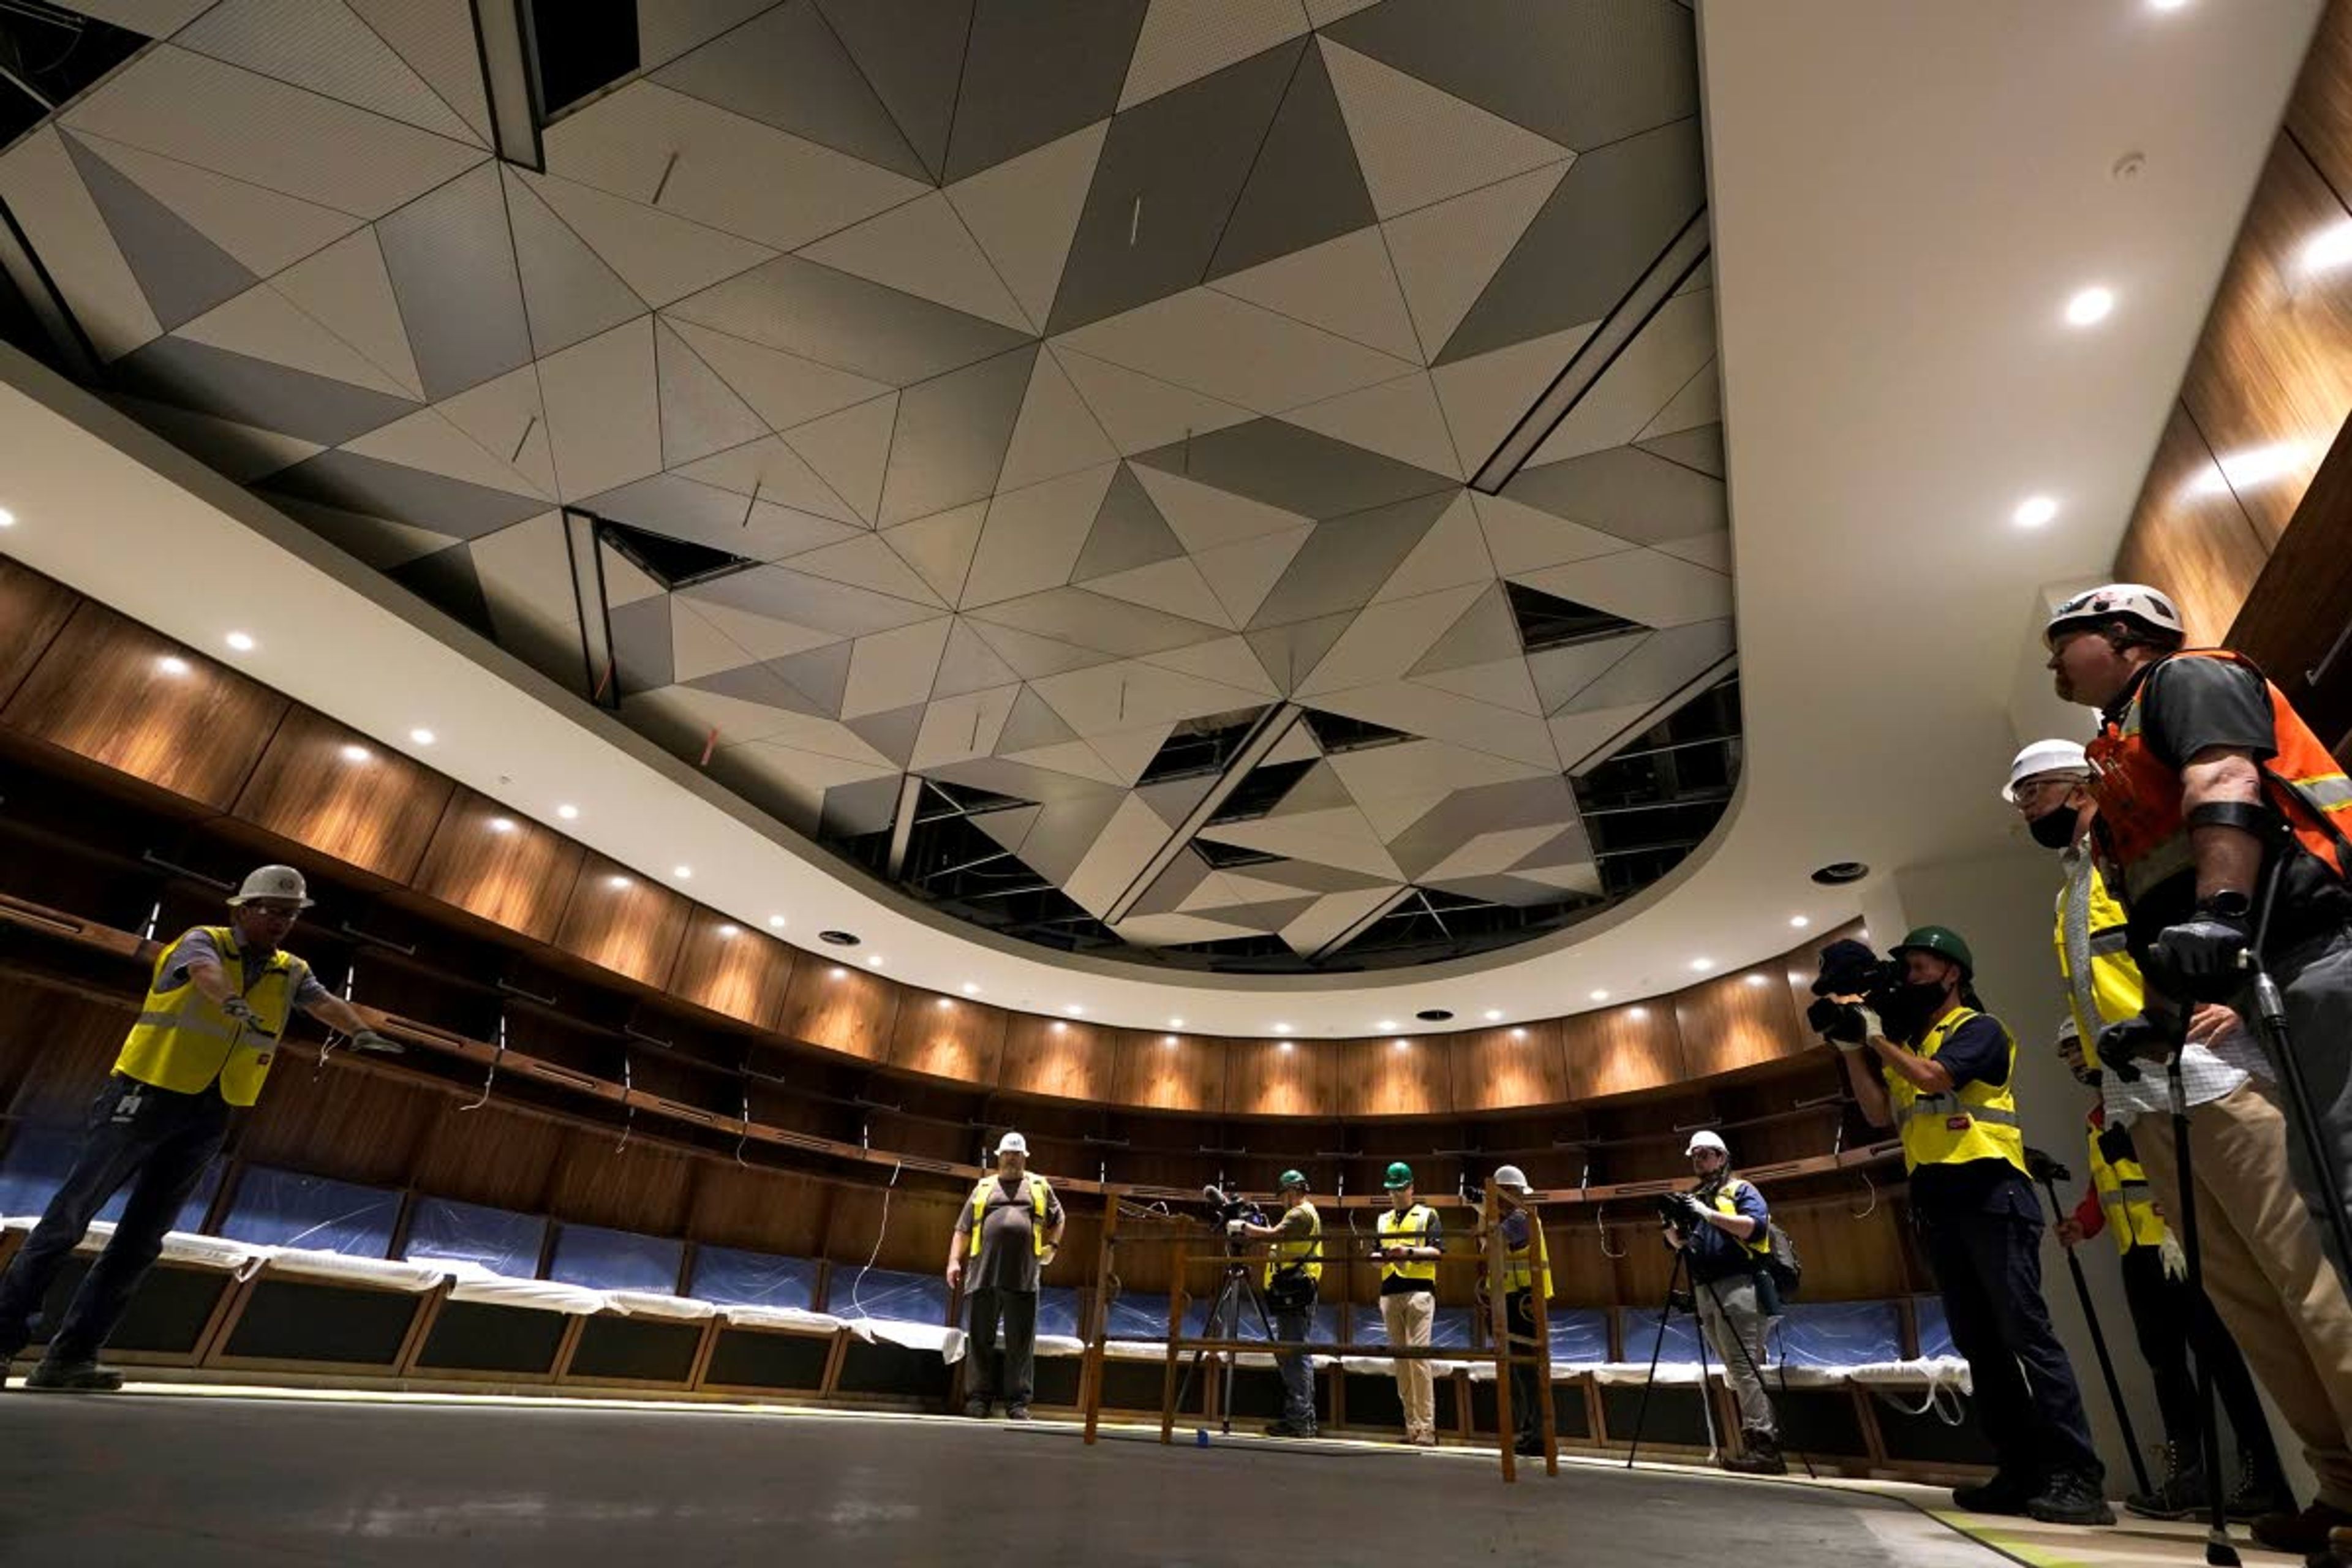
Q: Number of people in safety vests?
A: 10